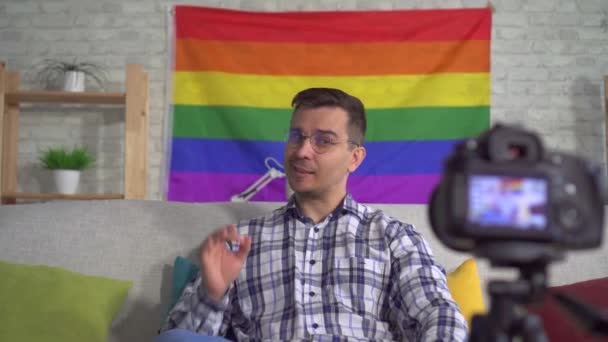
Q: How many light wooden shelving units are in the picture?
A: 1